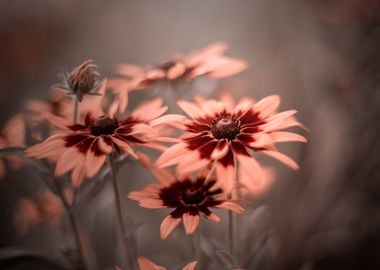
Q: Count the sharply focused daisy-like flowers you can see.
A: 3